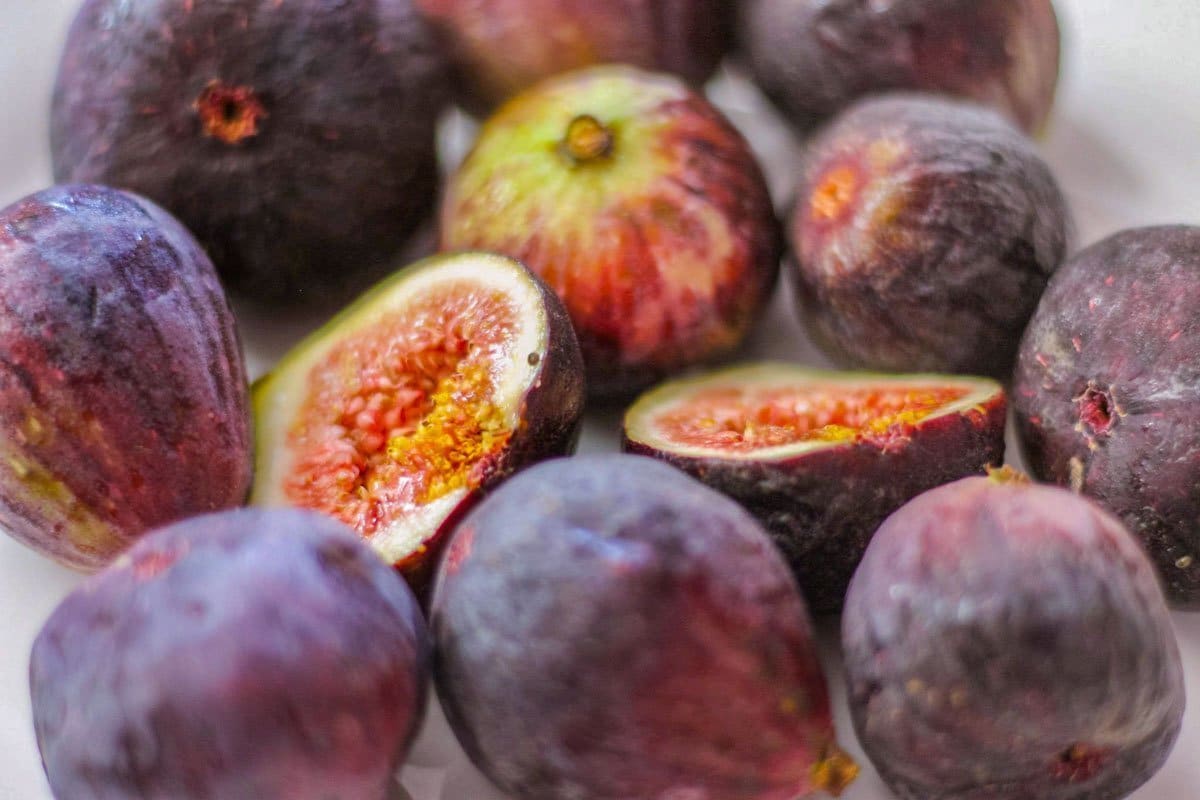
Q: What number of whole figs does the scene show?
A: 10